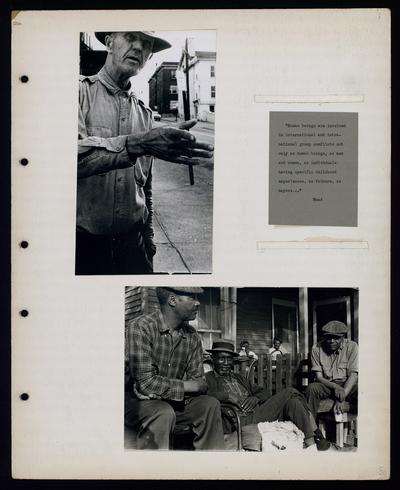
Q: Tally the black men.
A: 3